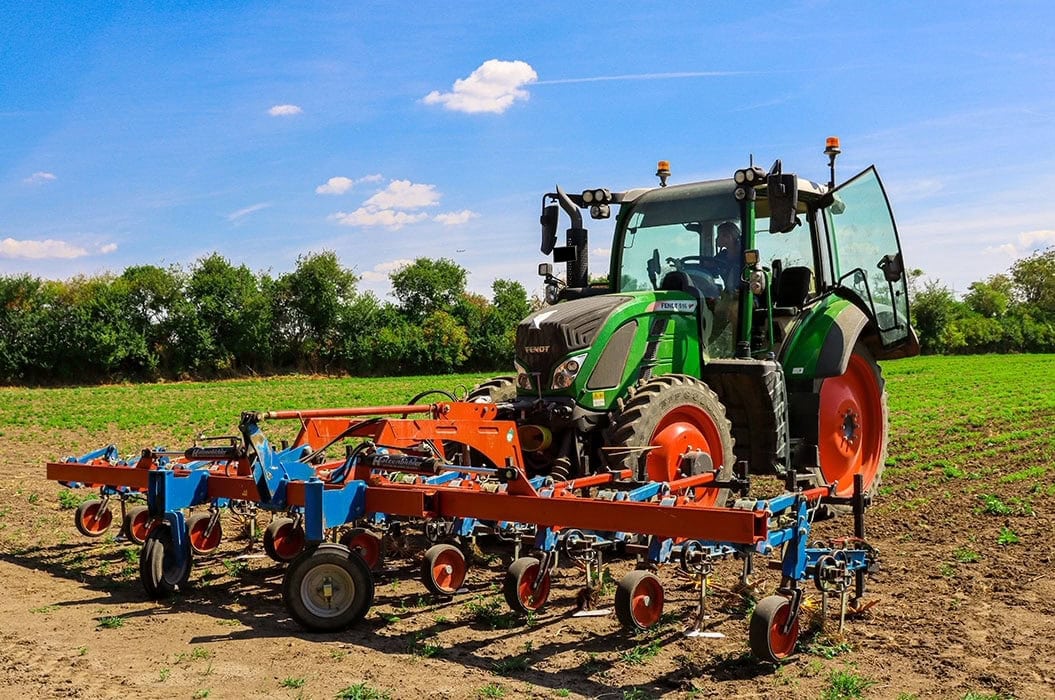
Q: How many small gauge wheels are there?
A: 9